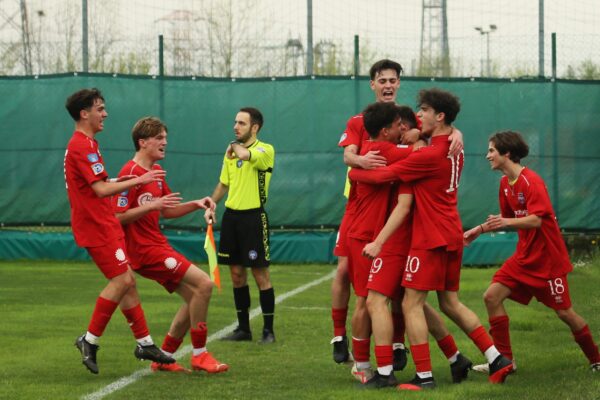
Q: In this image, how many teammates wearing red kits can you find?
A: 7